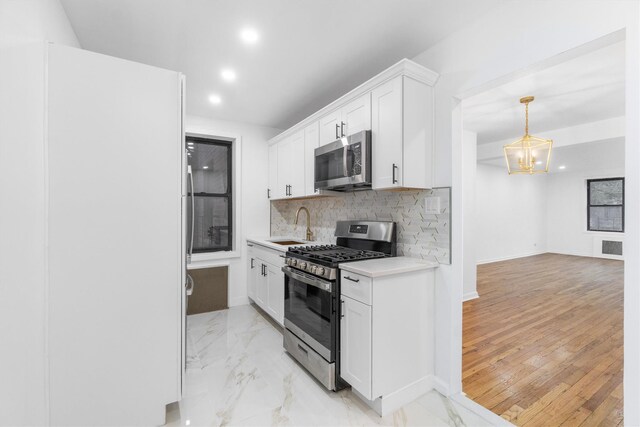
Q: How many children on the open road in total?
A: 0